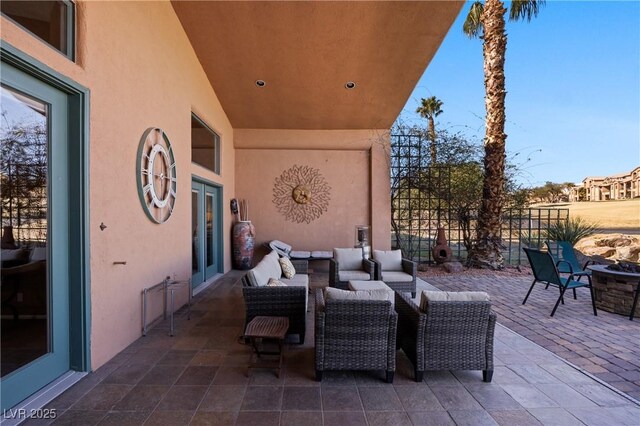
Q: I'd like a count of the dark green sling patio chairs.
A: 2